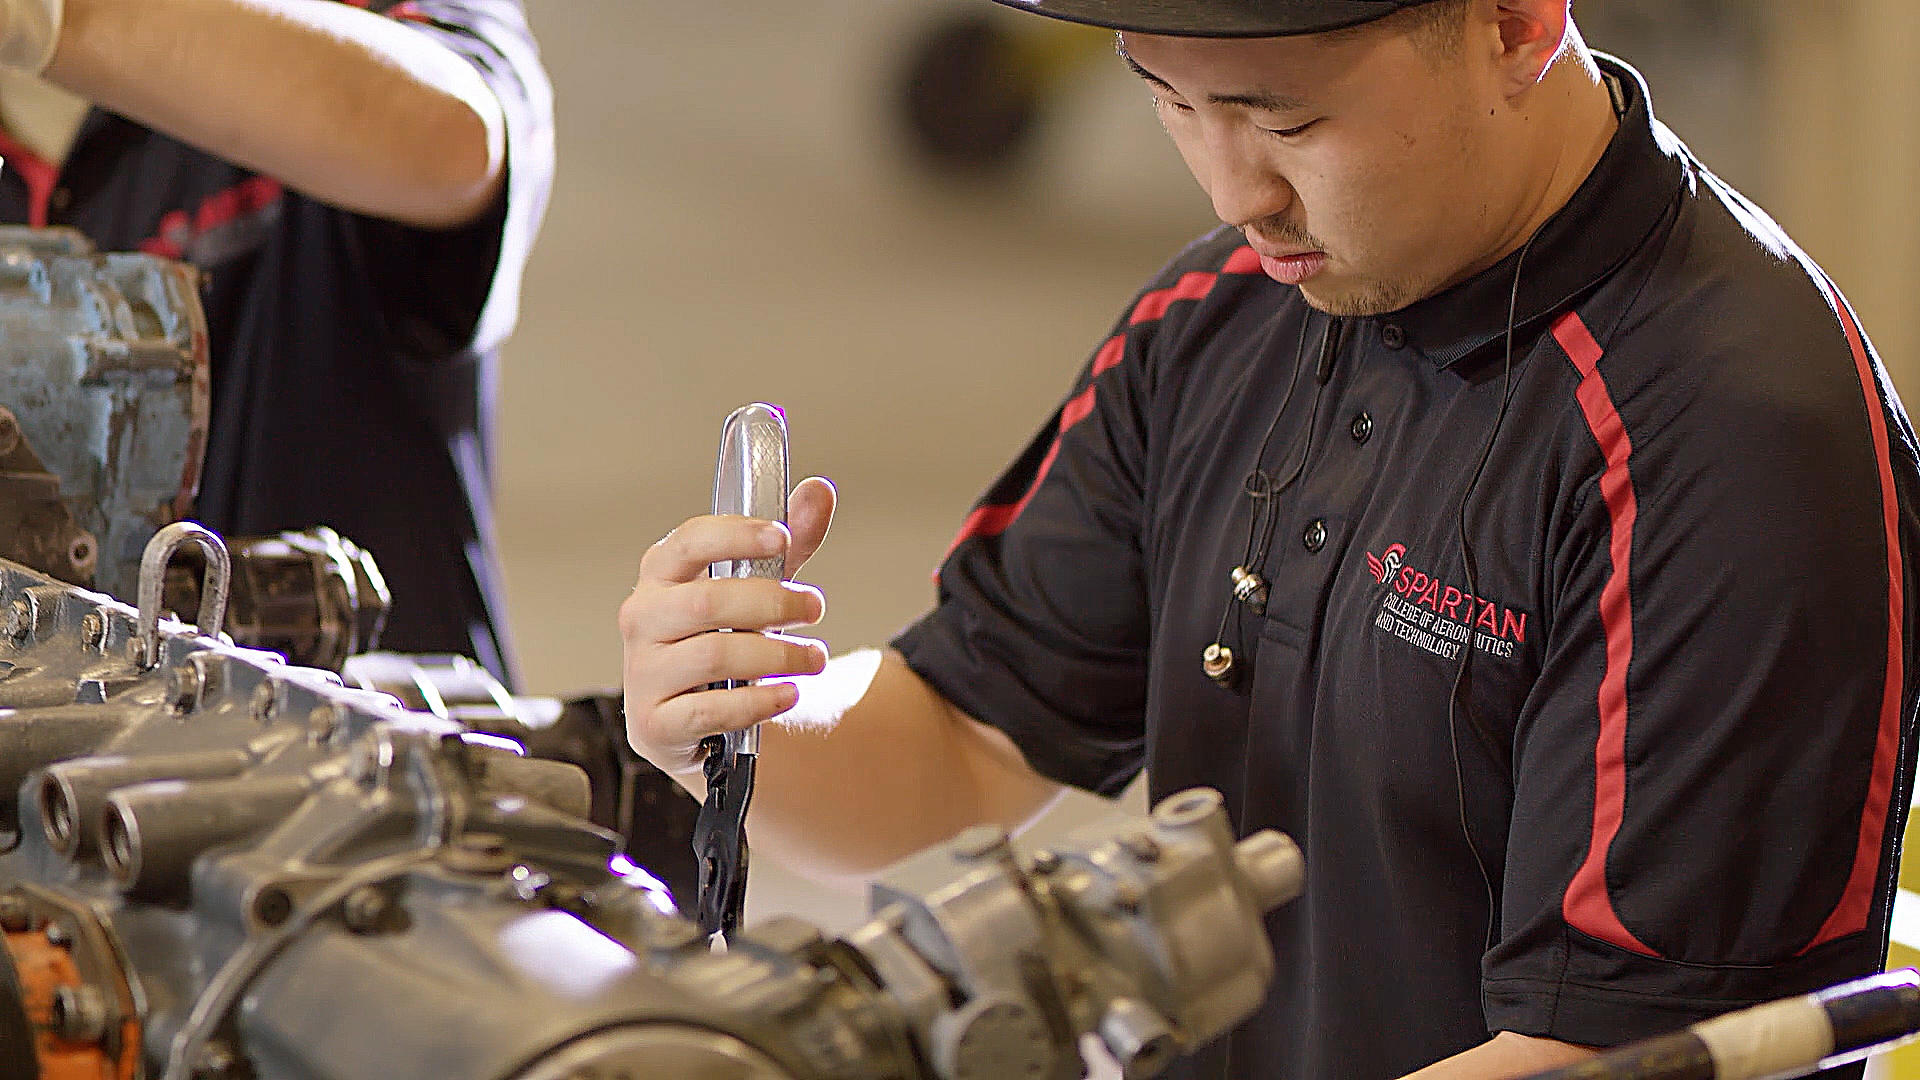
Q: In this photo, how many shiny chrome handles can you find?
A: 1